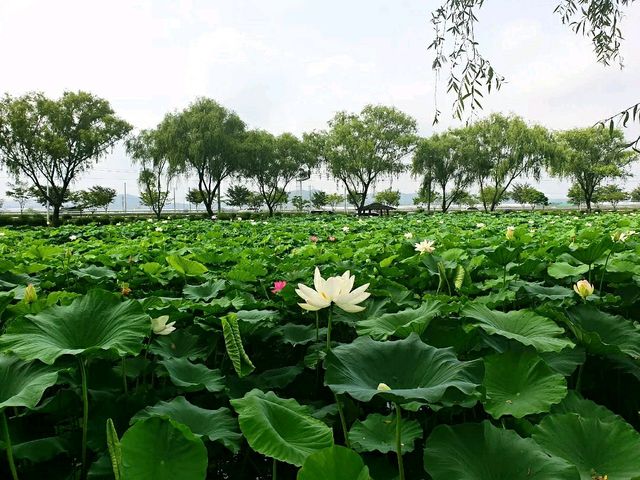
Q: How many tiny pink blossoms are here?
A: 3